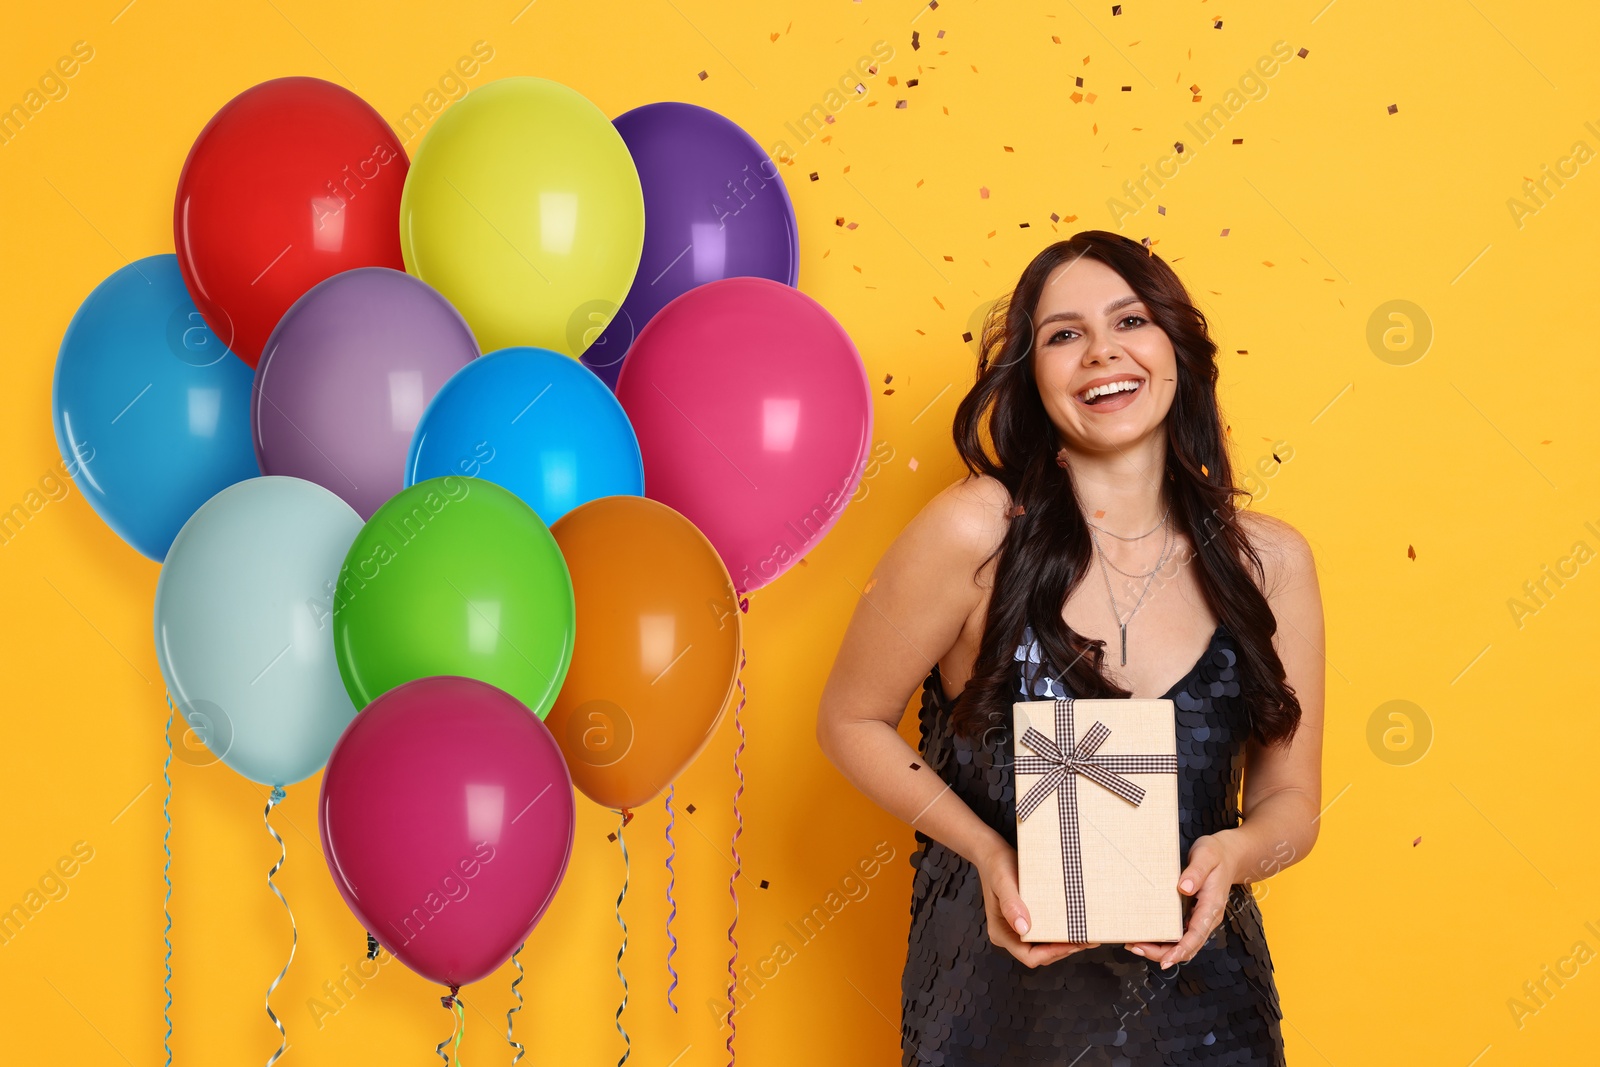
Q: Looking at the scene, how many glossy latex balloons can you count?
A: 11